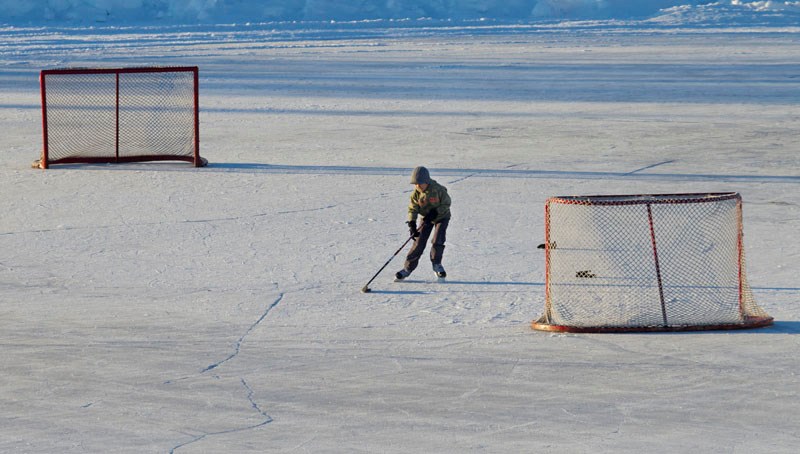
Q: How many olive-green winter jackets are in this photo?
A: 1